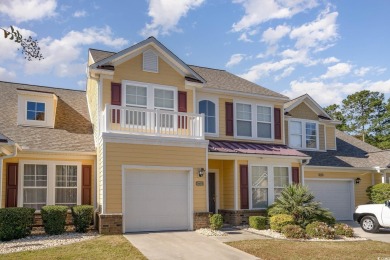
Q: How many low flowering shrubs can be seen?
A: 3